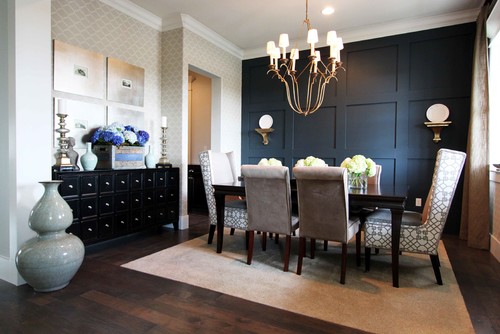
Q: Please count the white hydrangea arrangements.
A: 3